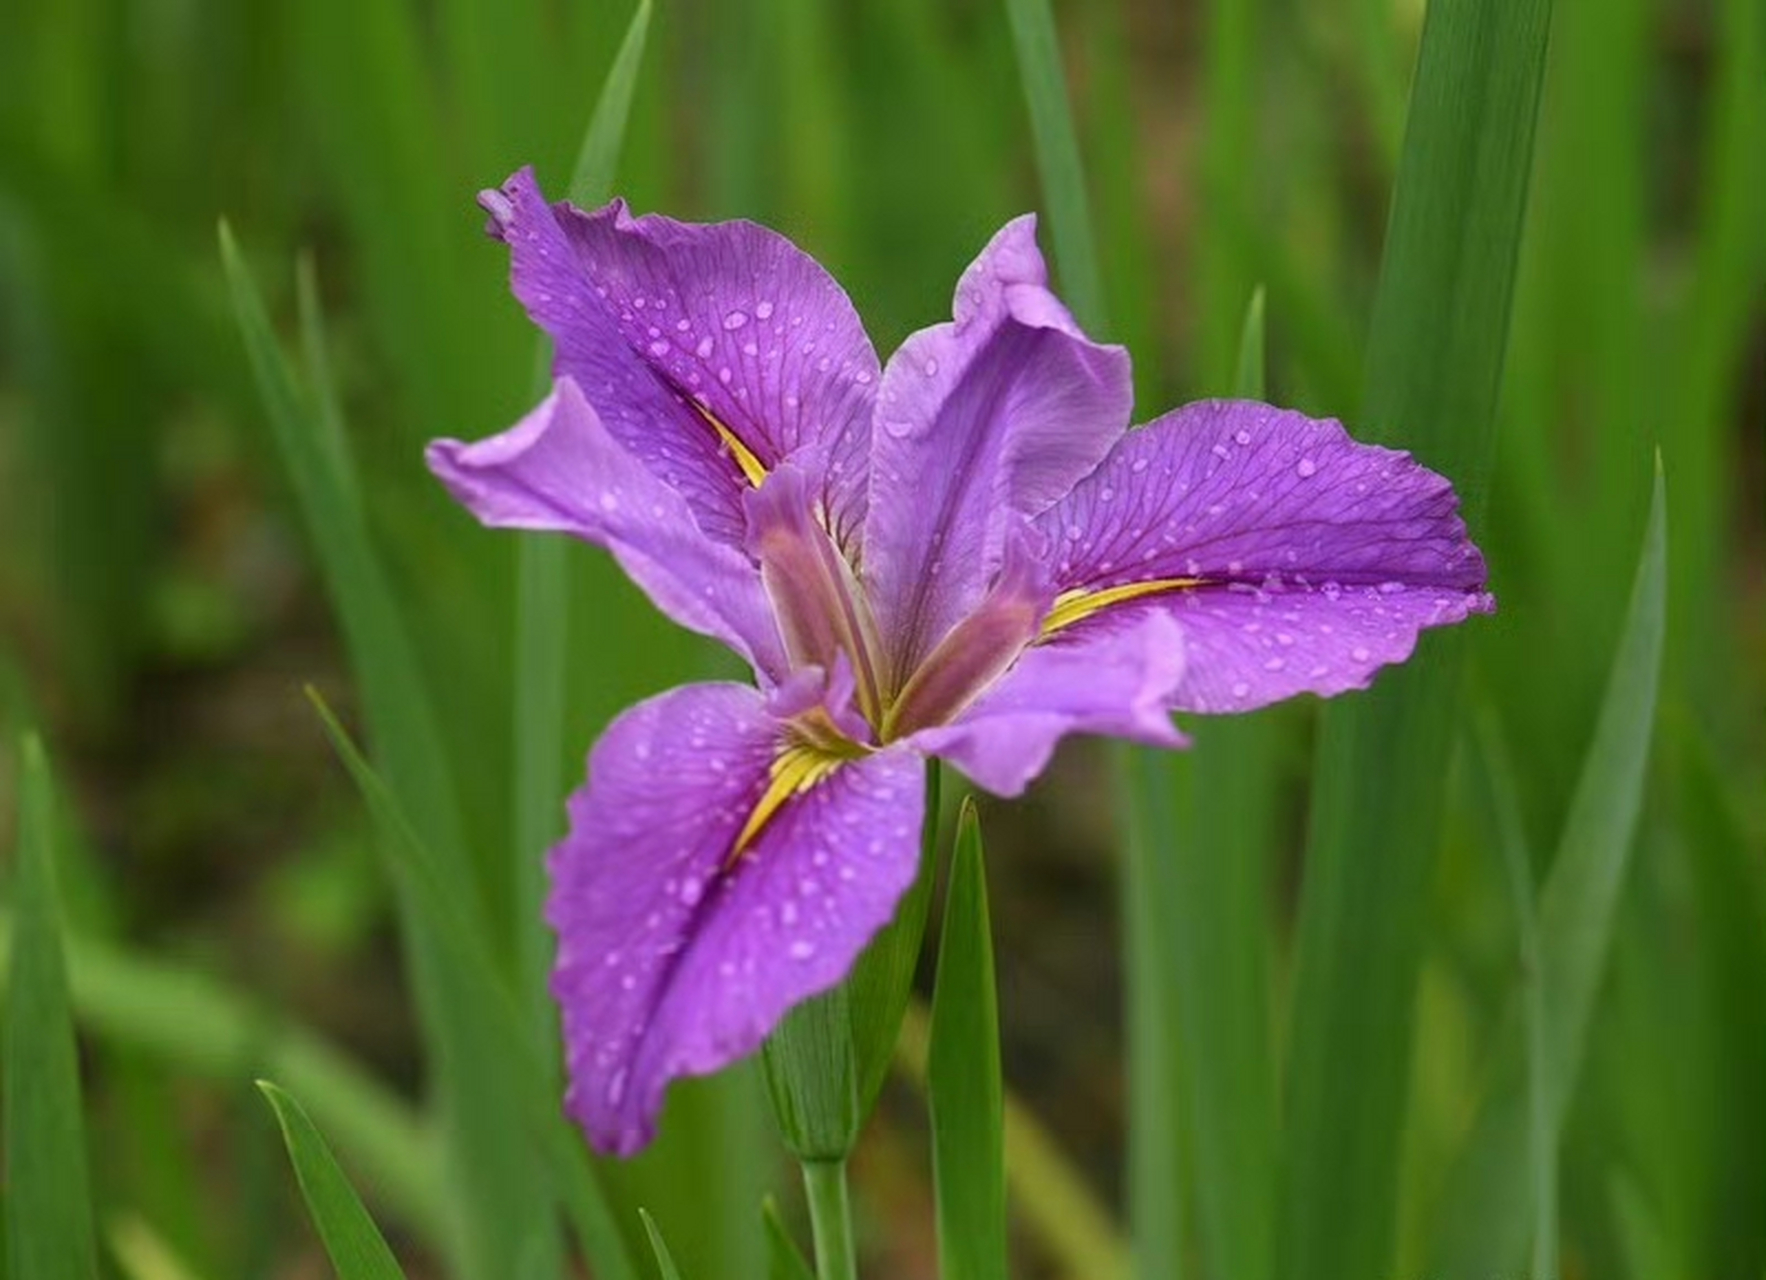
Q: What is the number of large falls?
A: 3